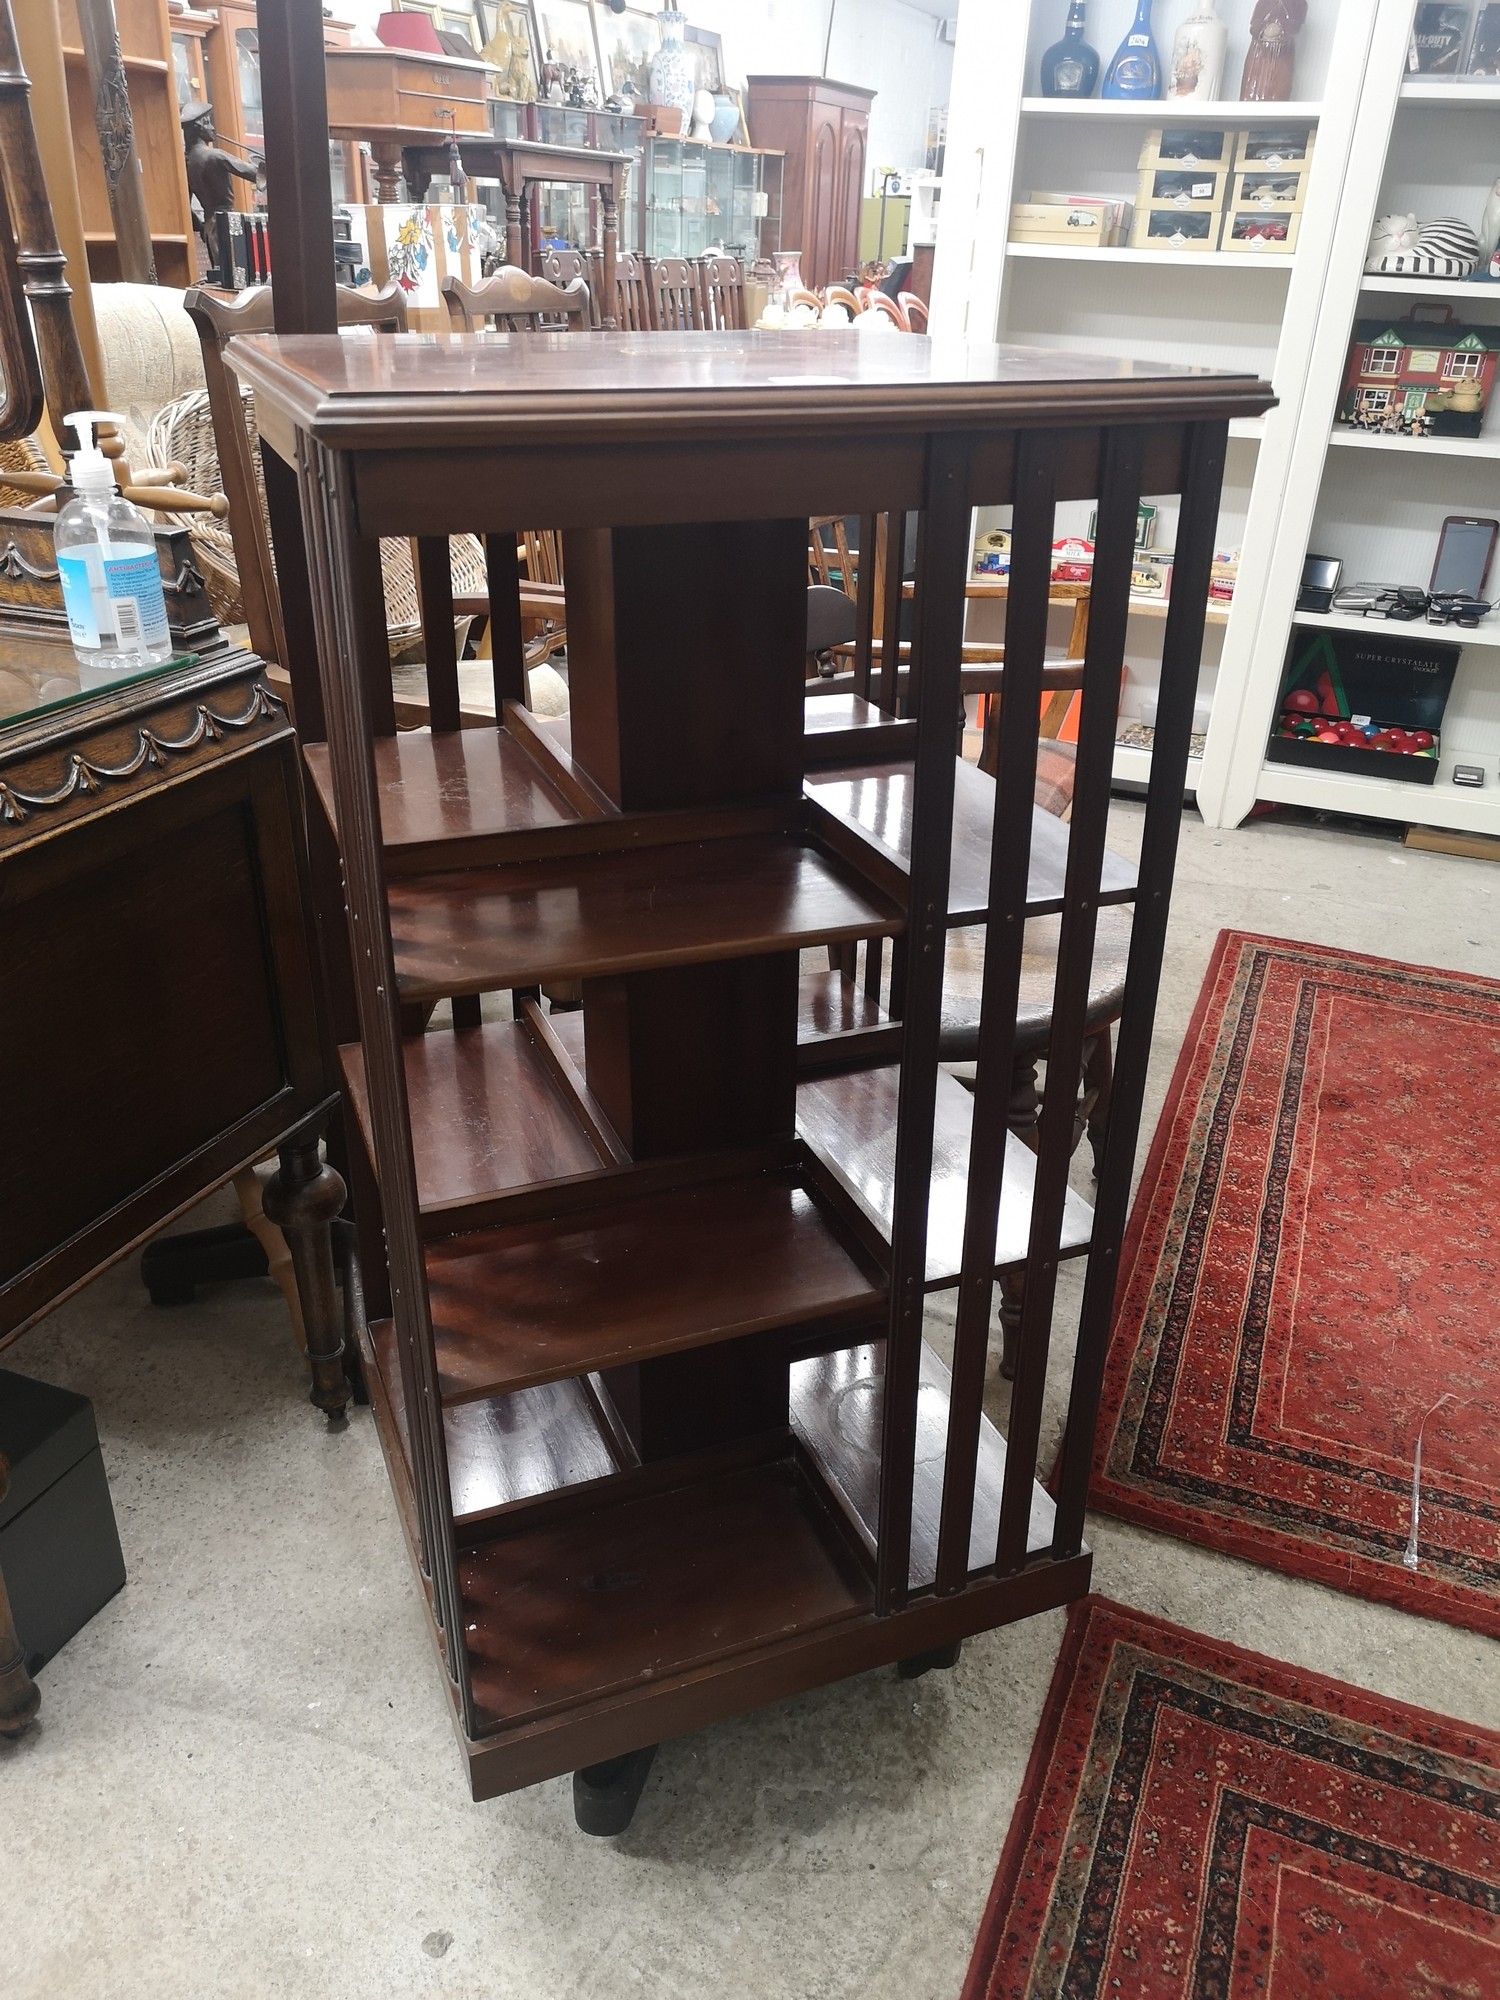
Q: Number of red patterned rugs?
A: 2